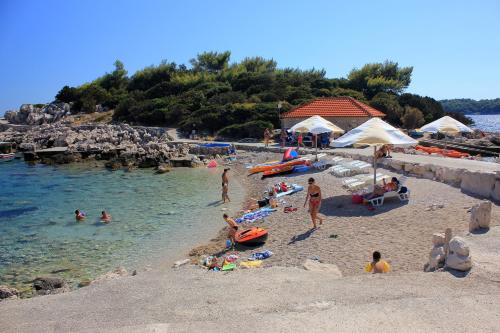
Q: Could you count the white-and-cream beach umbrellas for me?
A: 3